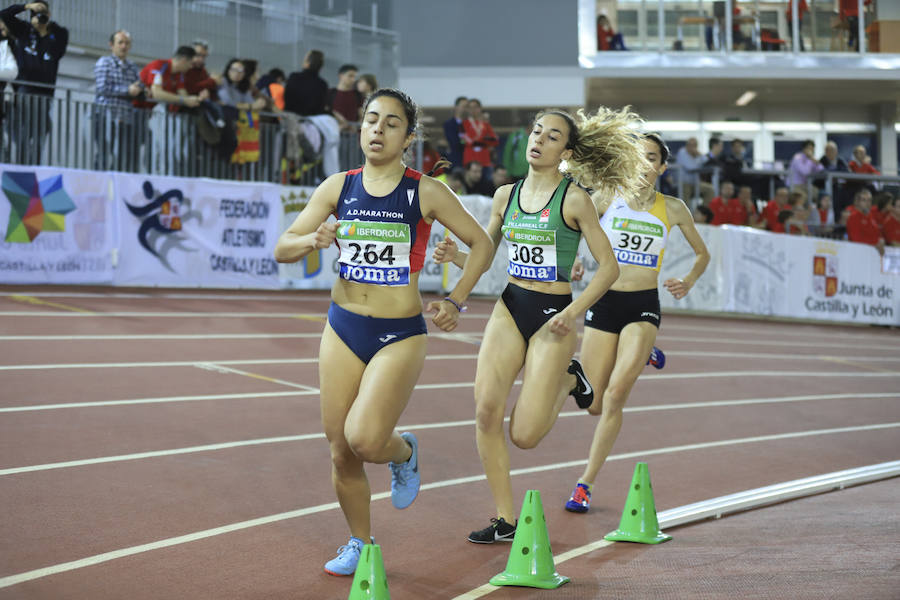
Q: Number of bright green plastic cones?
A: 3